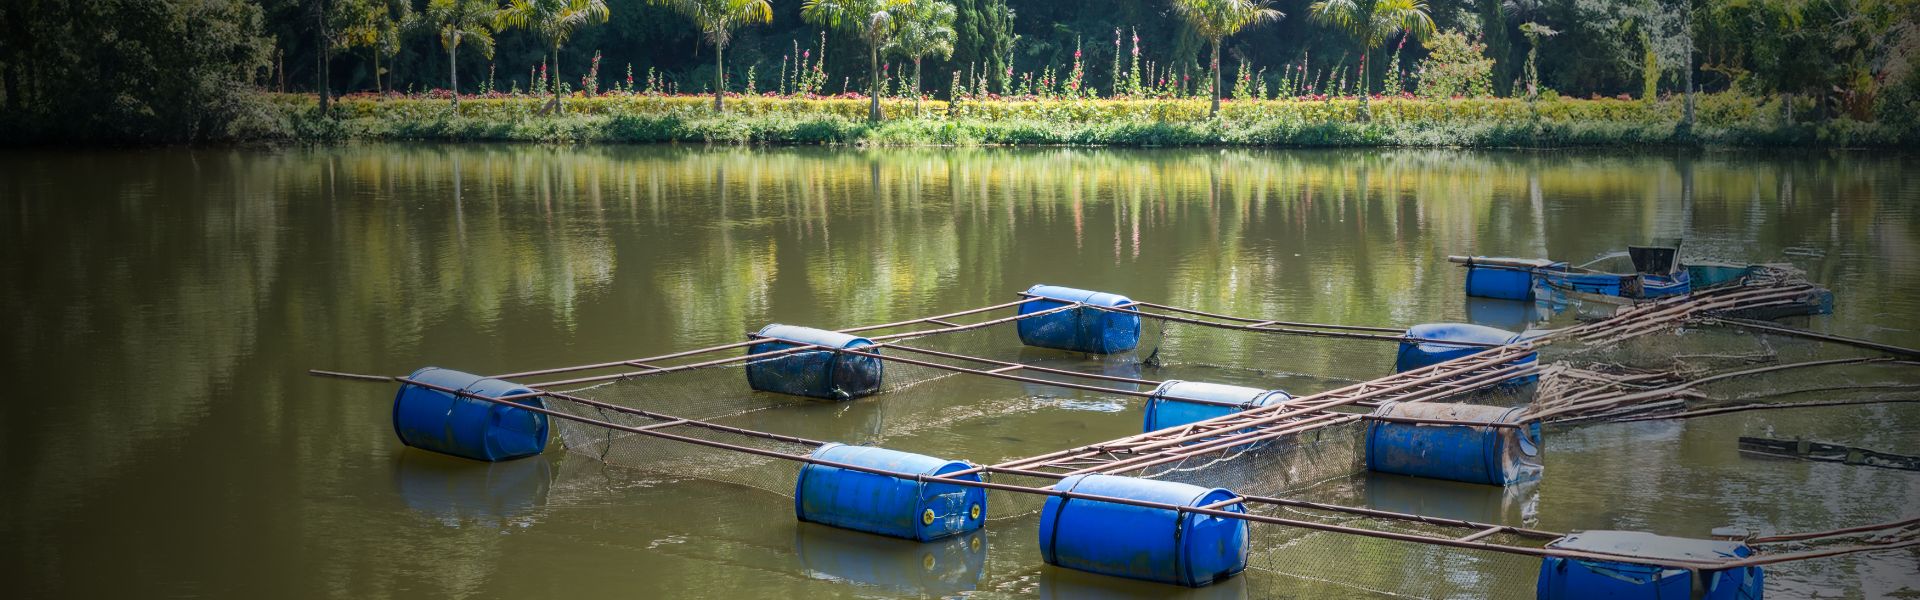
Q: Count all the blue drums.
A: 10